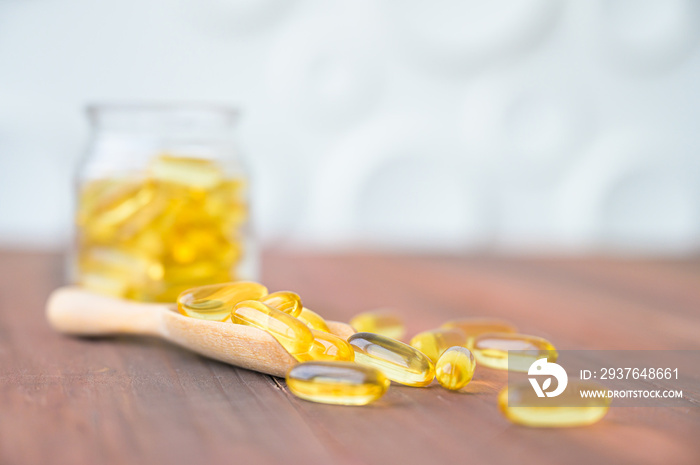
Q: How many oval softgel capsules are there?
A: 13